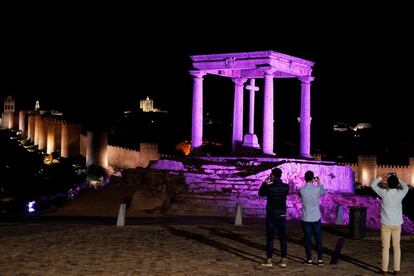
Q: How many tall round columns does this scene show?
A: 4